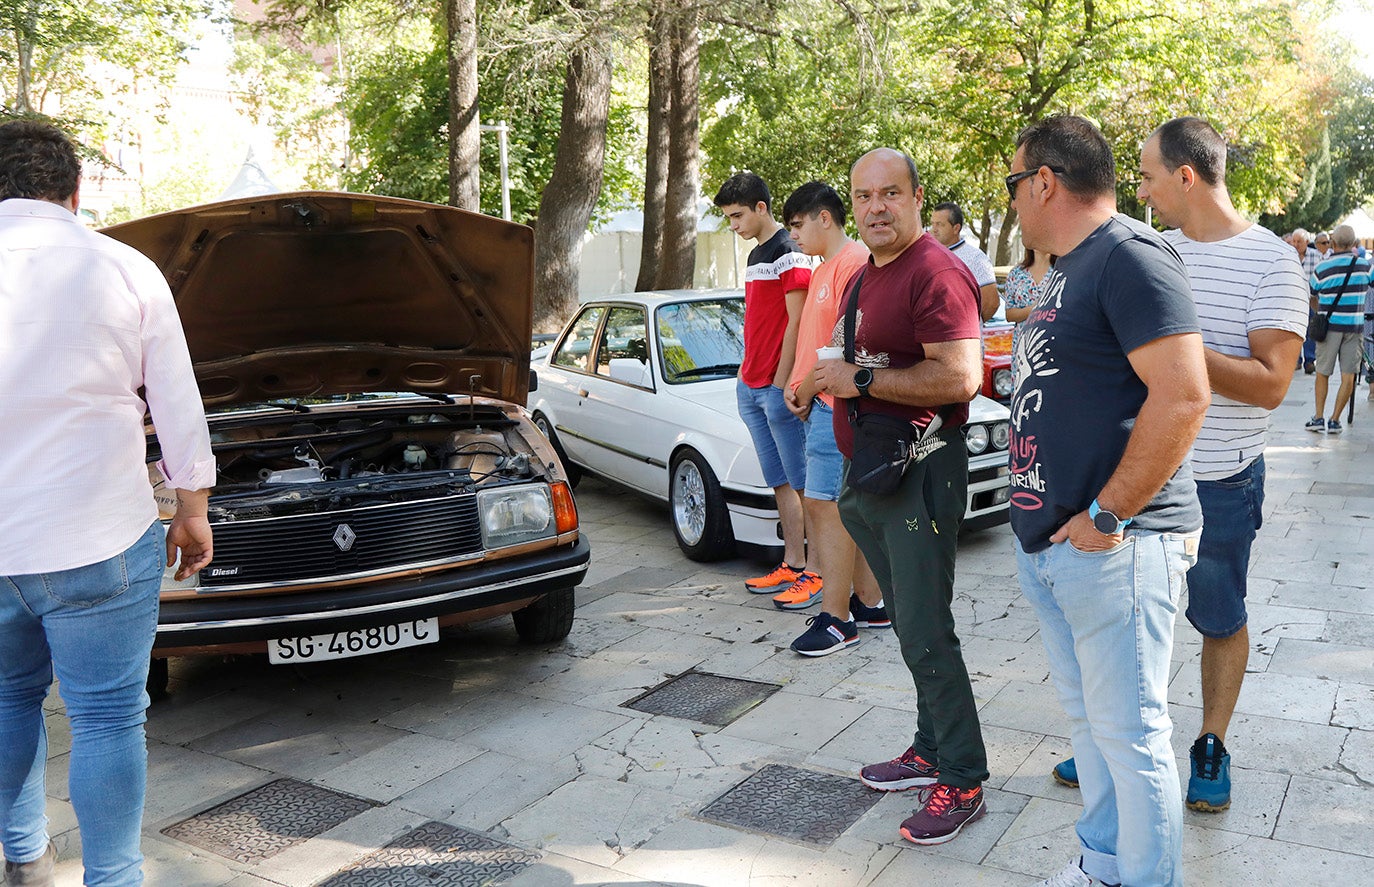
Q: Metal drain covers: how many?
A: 4